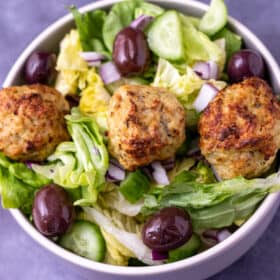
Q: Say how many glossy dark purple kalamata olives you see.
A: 5